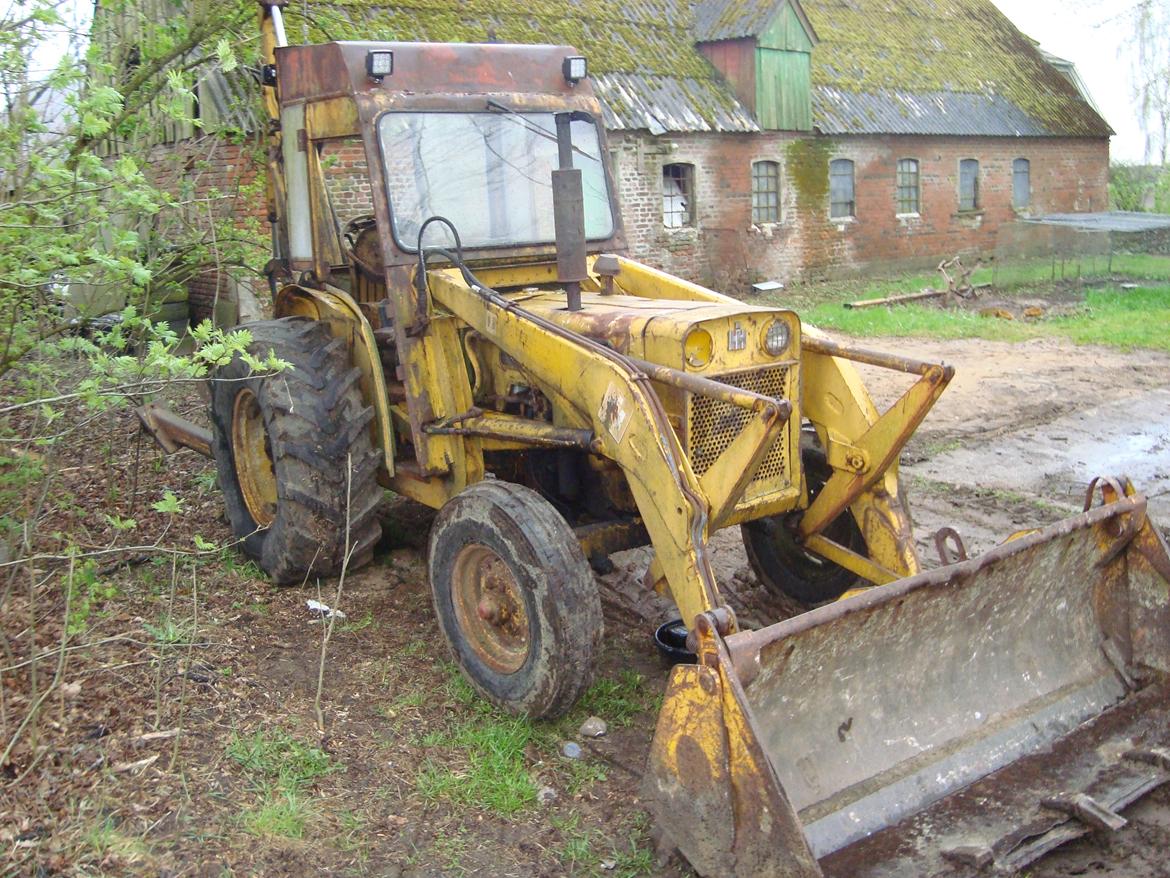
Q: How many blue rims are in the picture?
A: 0